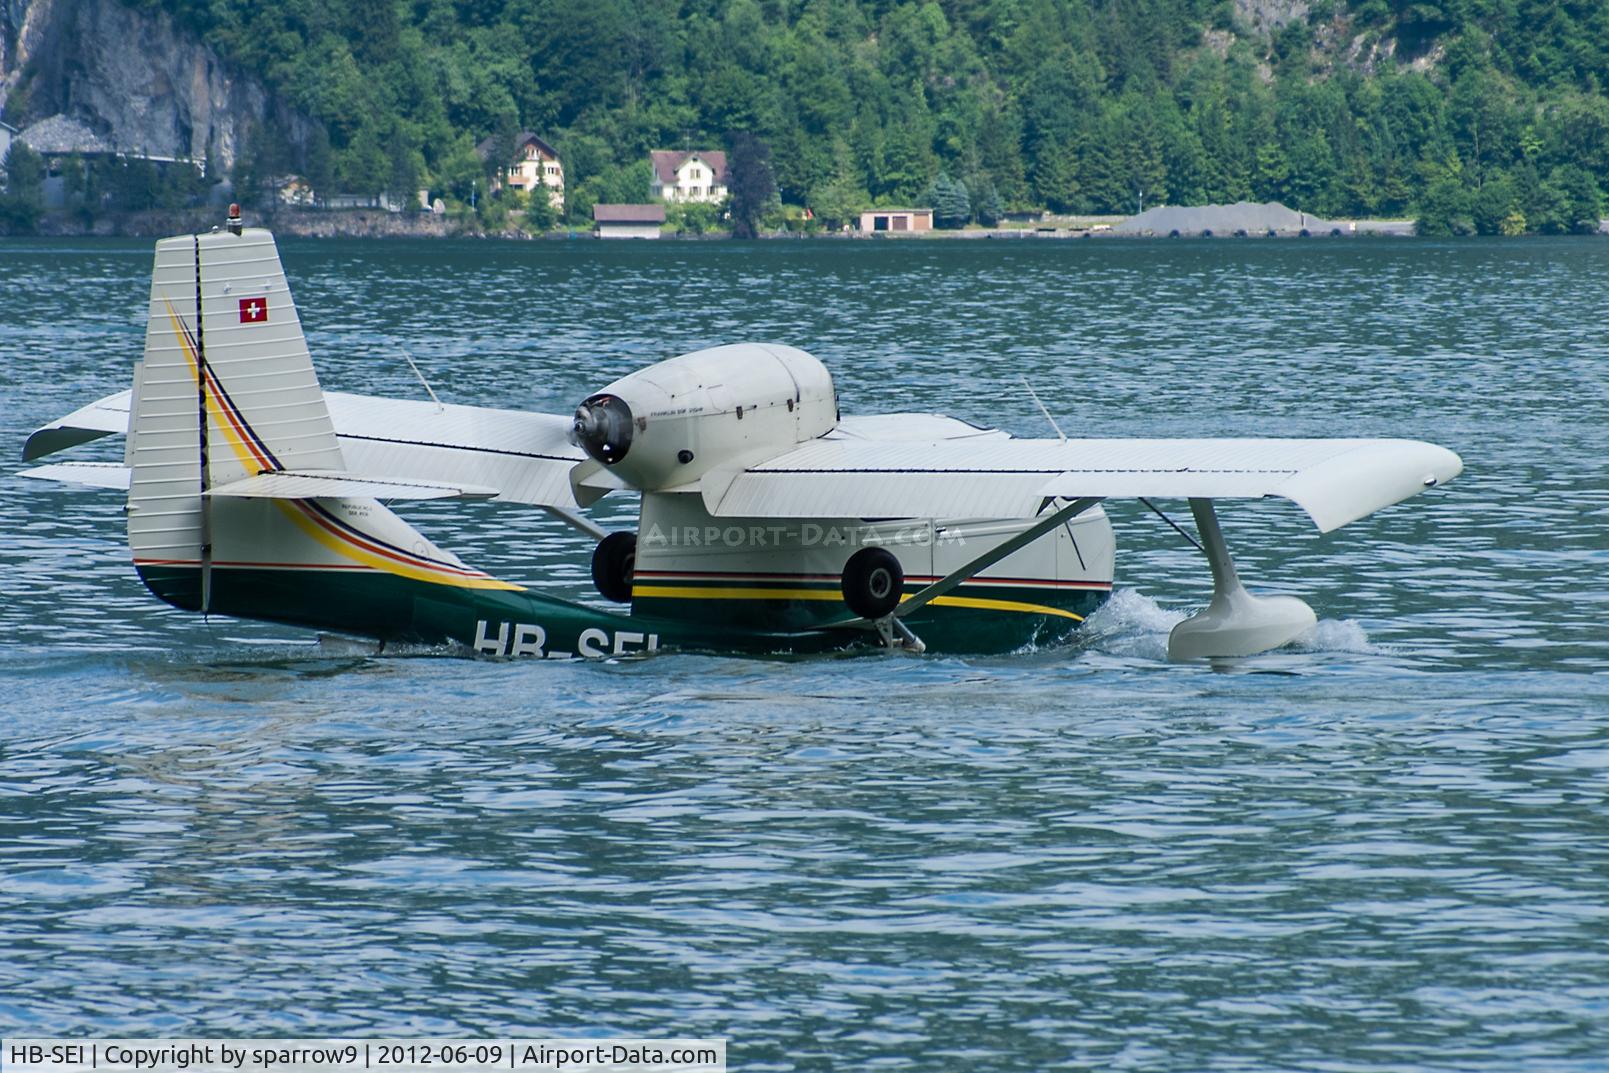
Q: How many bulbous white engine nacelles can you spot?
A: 1